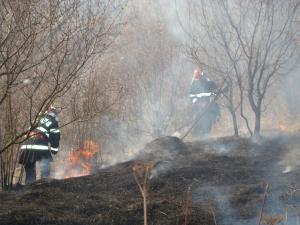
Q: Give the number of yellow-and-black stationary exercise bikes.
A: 0